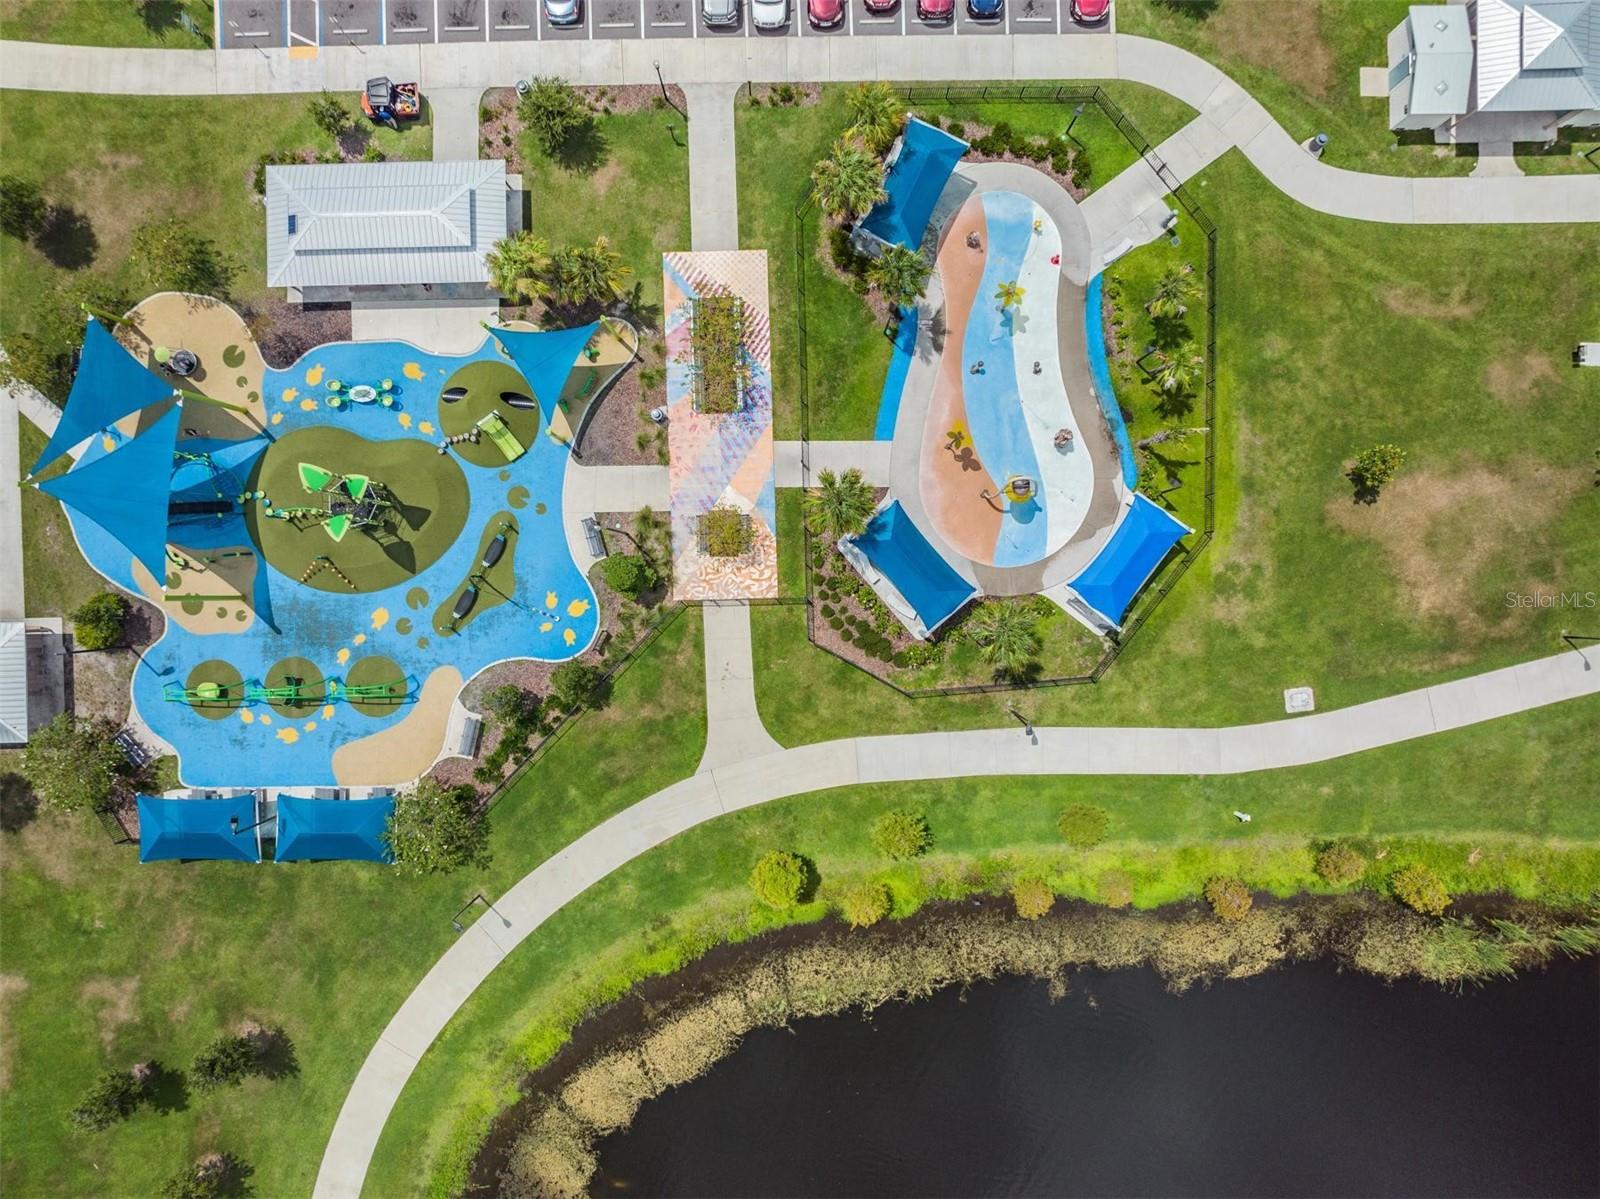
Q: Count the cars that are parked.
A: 8